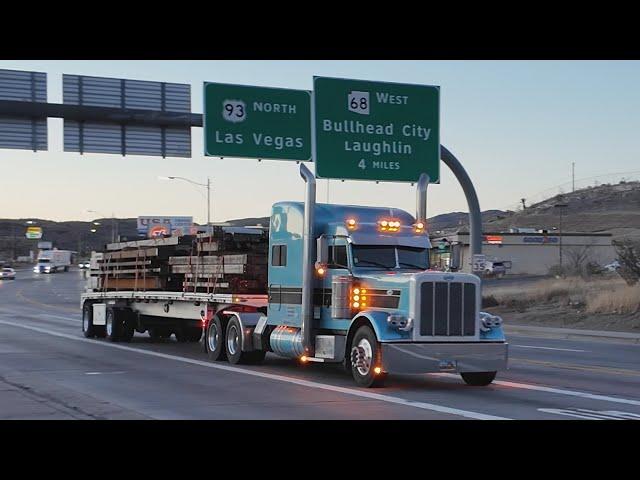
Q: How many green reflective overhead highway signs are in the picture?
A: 2